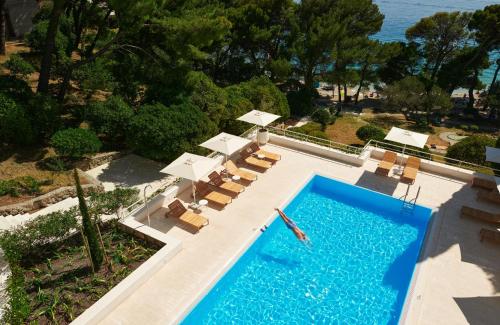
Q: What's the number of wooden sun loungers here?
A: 12